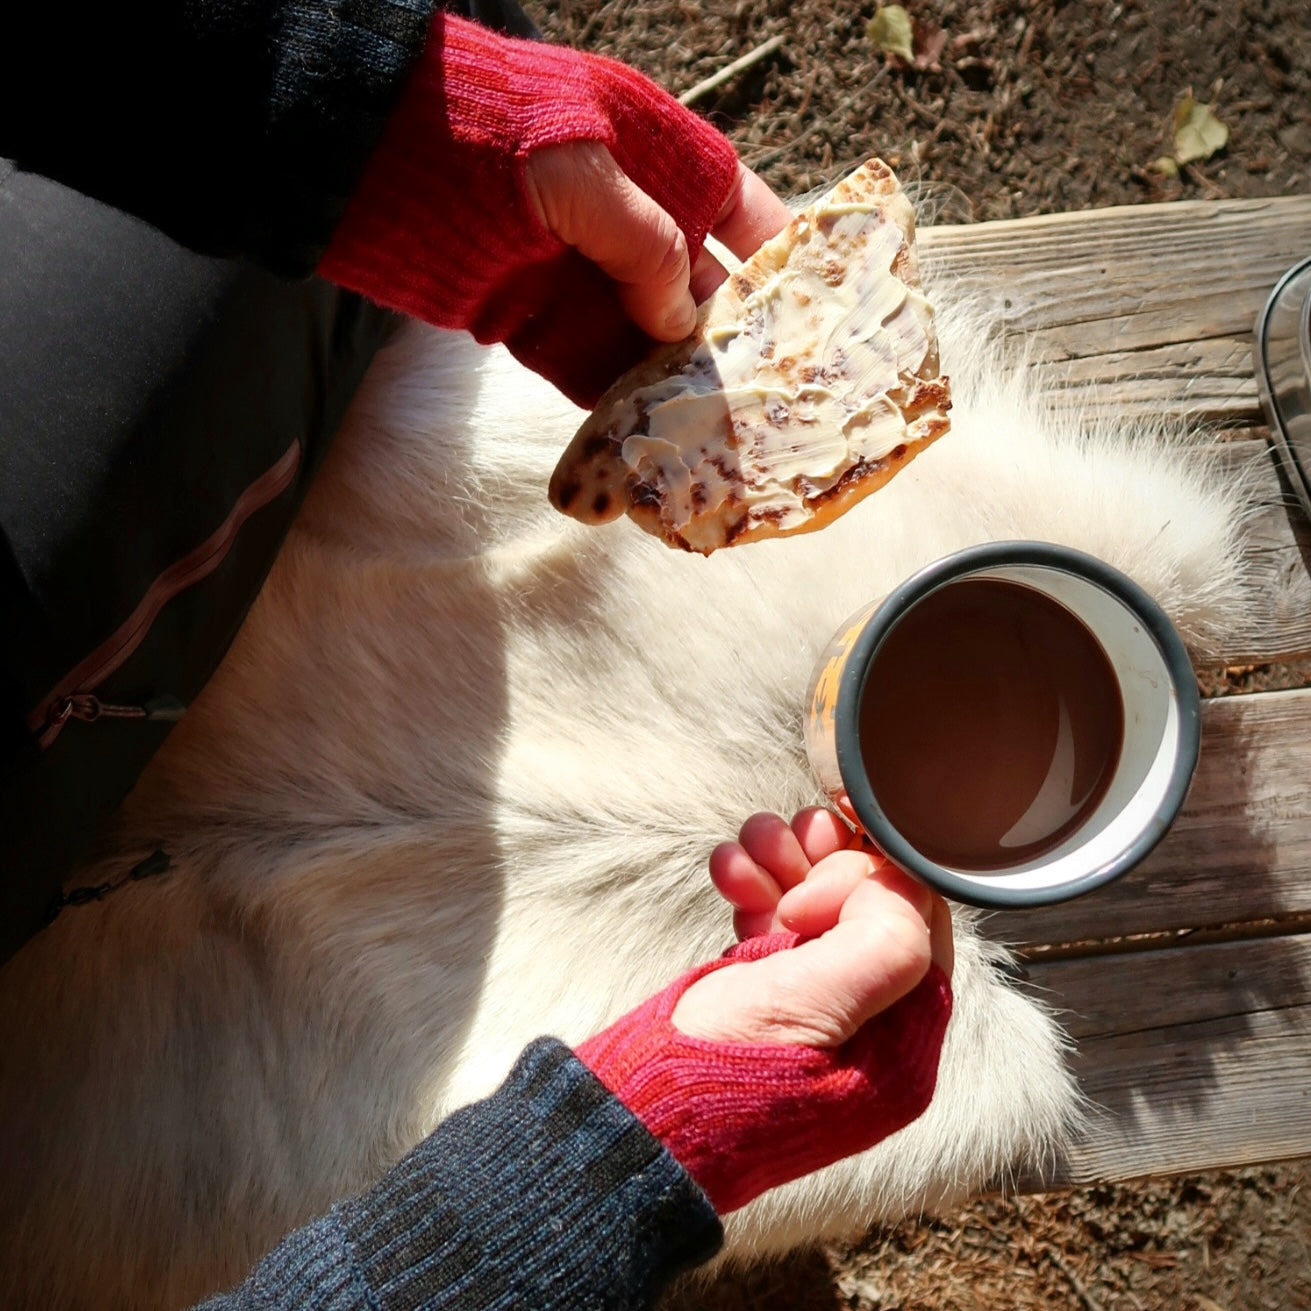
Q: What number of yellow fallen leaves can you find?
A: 2